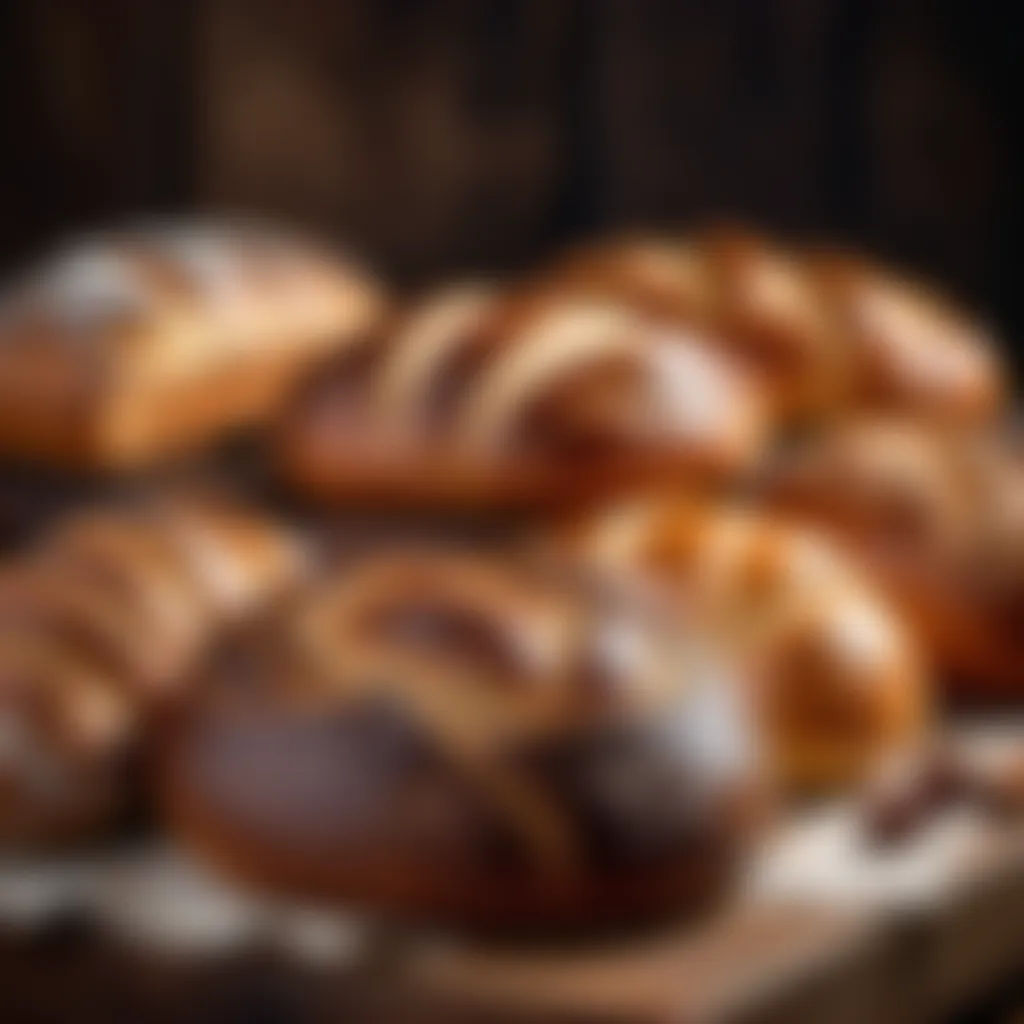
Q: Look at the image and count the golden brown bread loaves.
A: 7